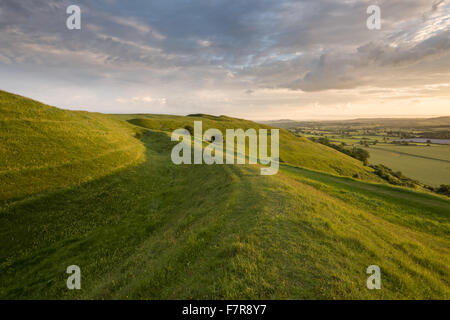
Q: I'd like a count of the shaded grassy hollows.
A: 2